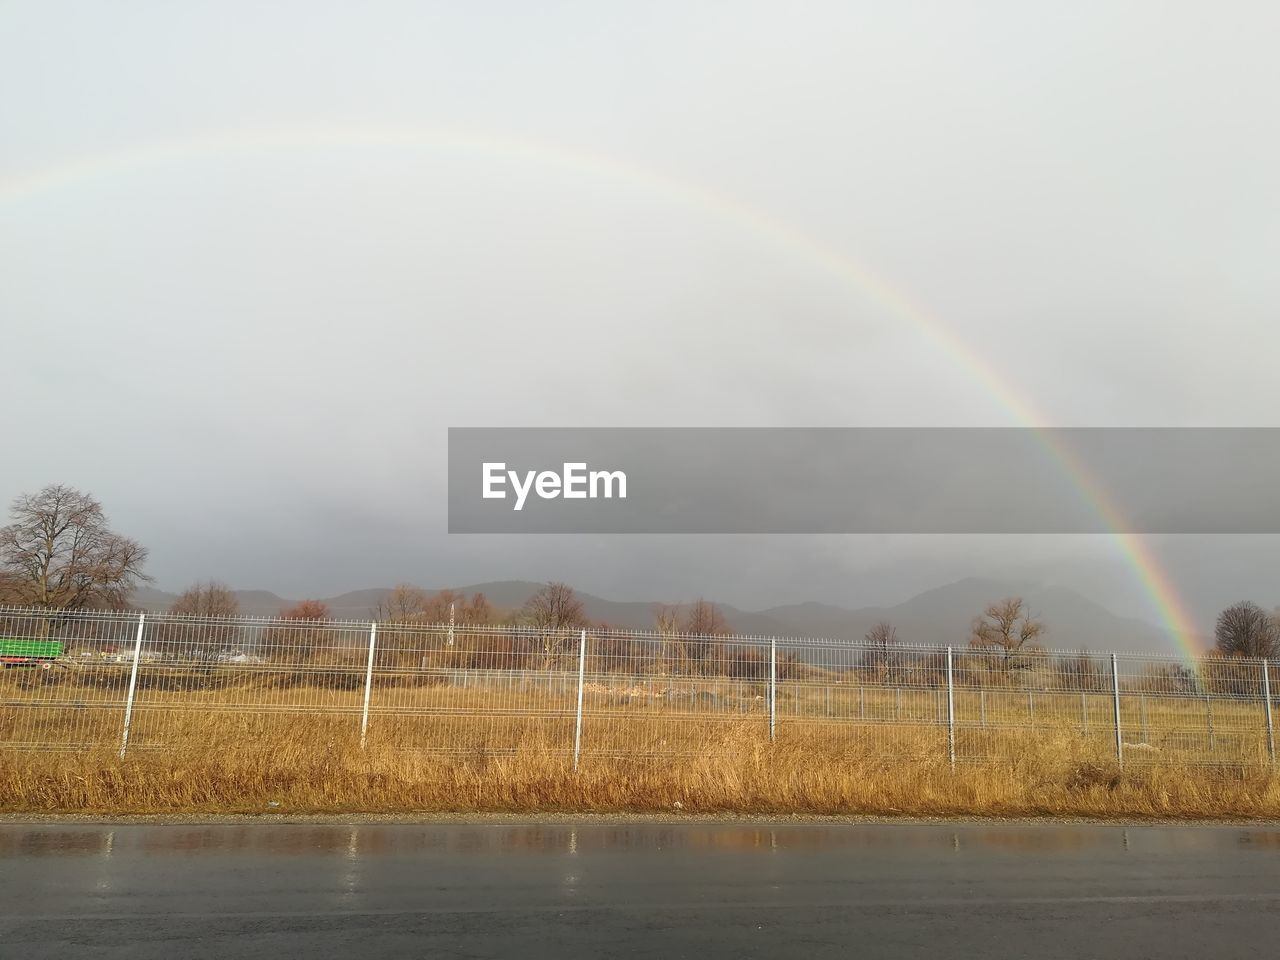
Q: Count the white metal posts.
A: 7